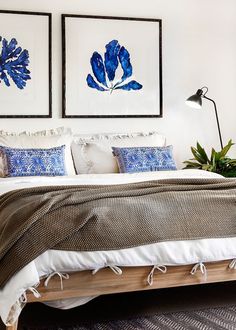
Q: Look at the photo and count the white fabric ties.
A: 6